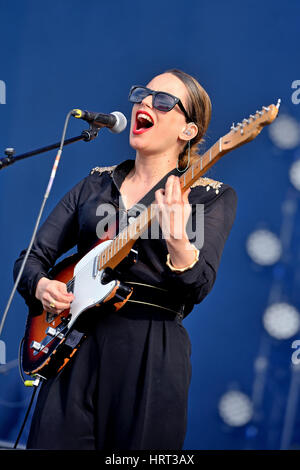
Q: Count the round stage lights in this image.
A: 5